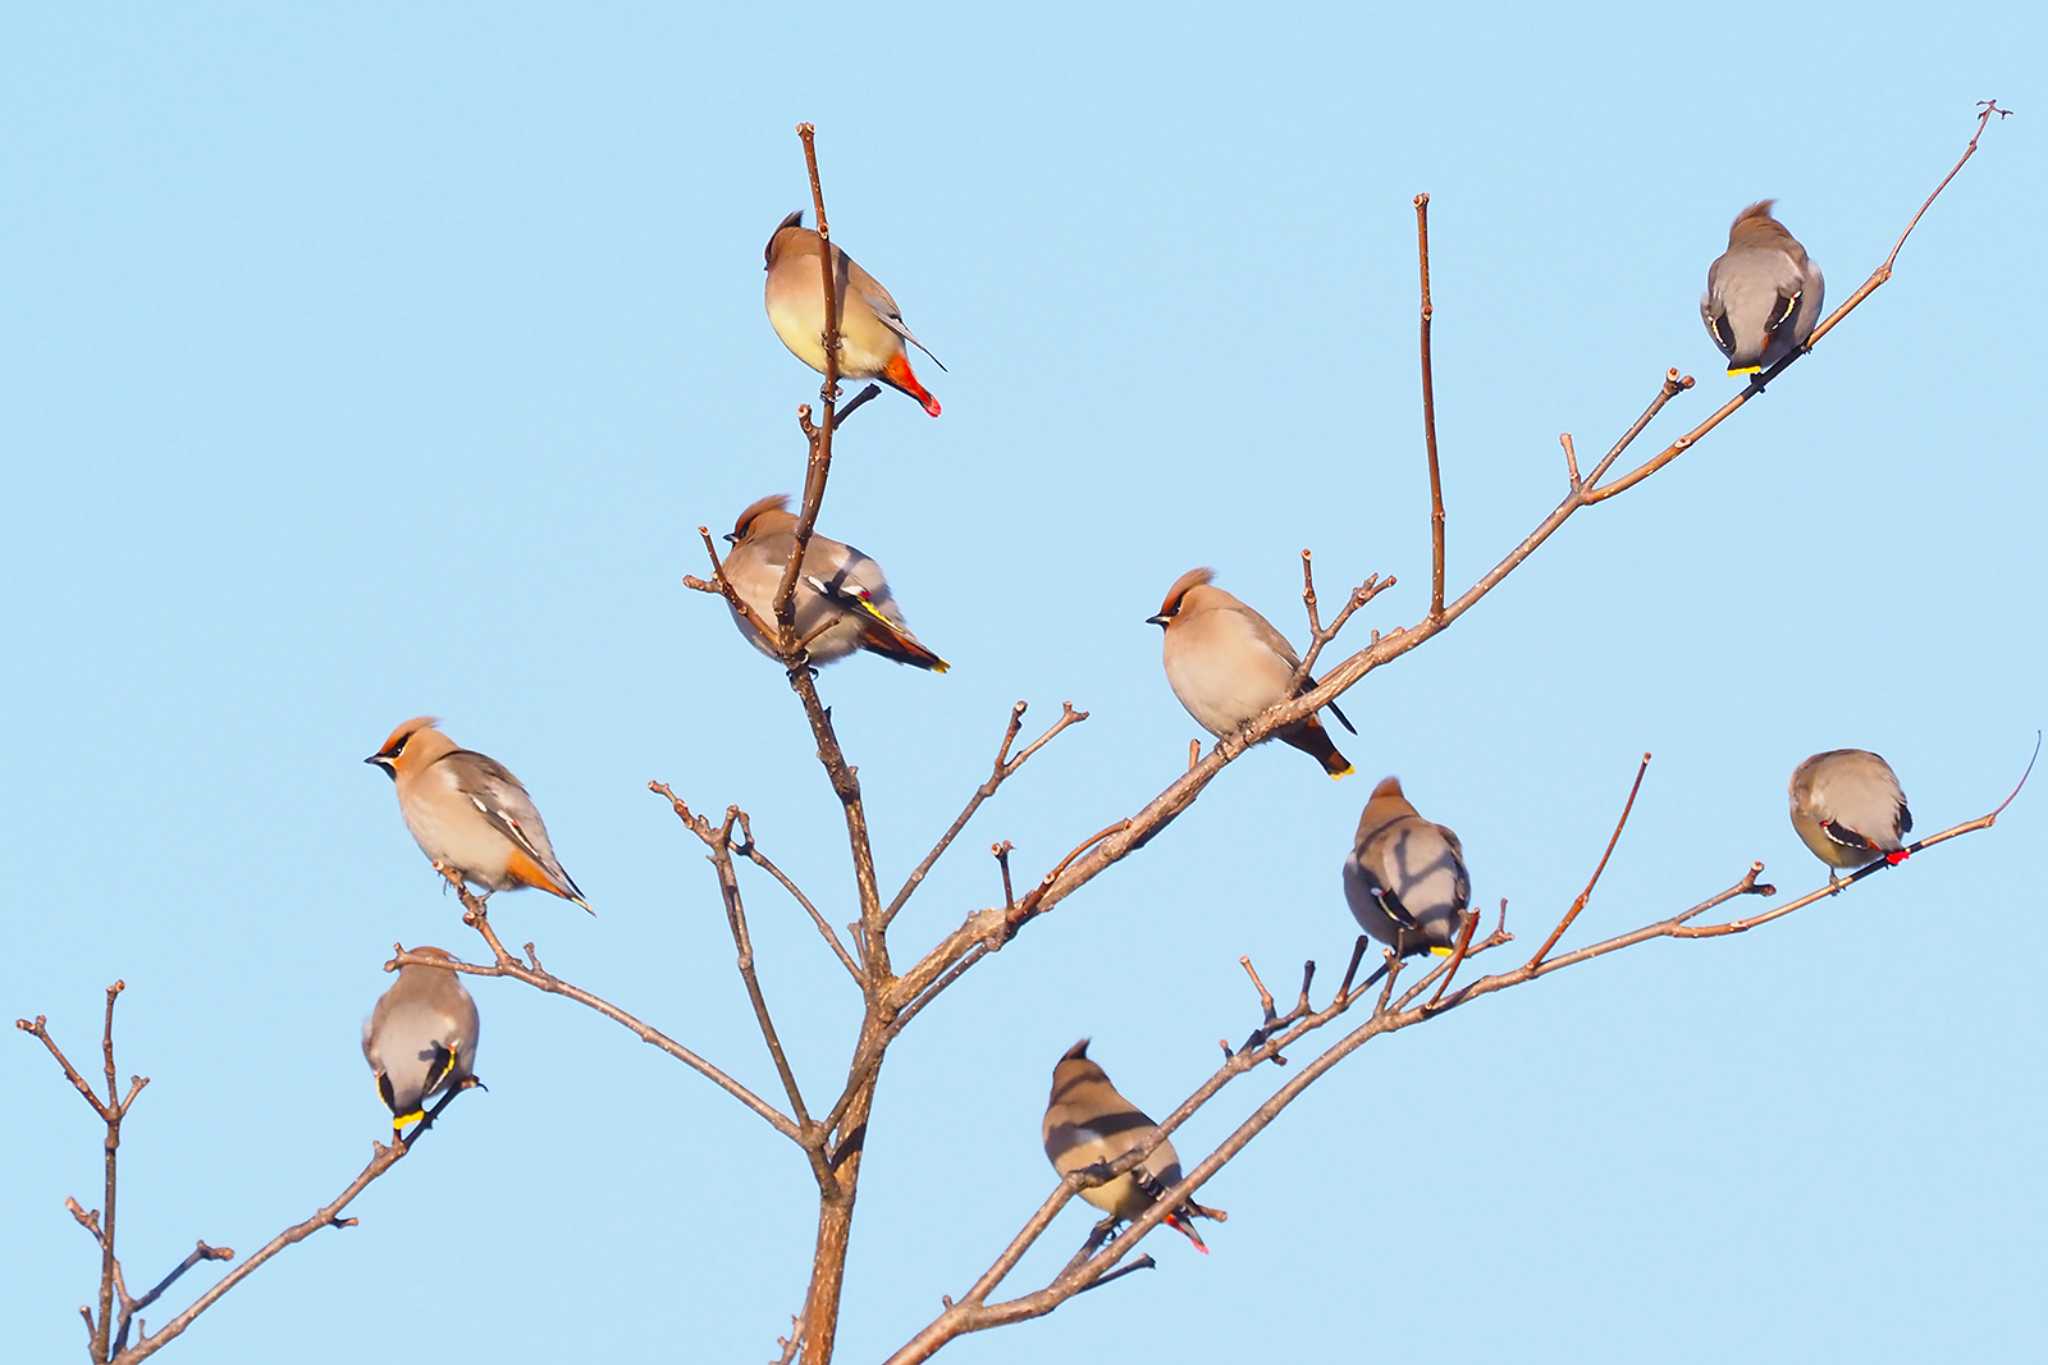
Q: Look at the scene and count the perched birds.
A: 9